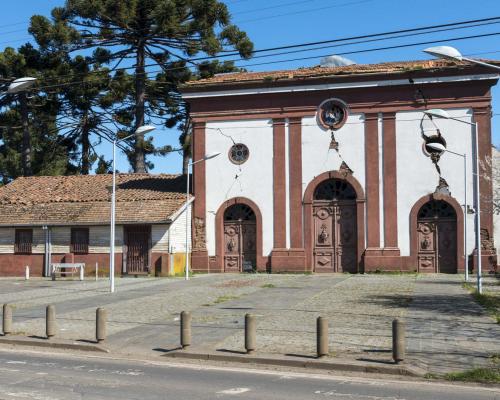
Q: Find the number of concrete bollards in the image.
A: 7